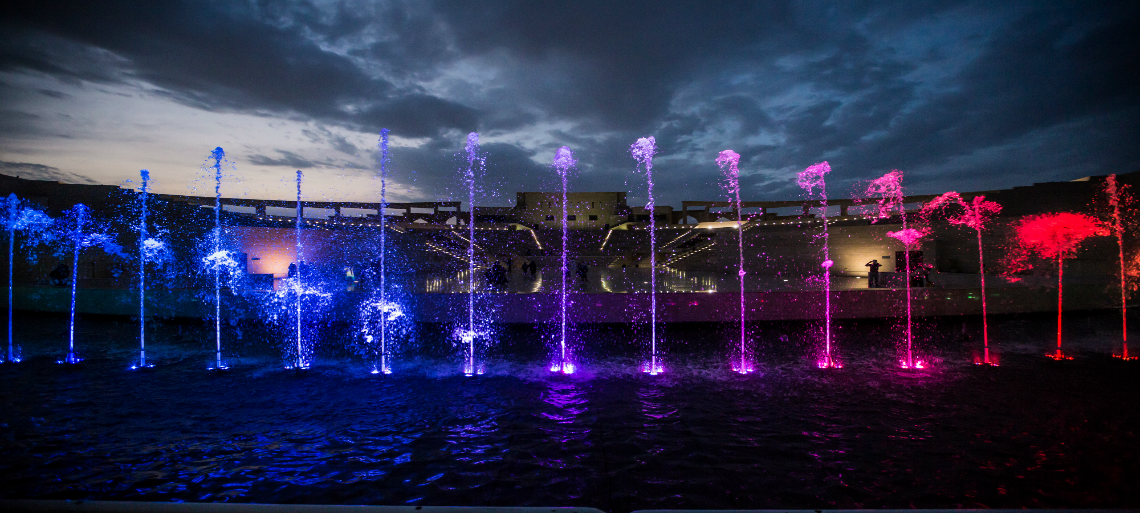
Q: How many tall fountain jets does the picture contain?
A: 15